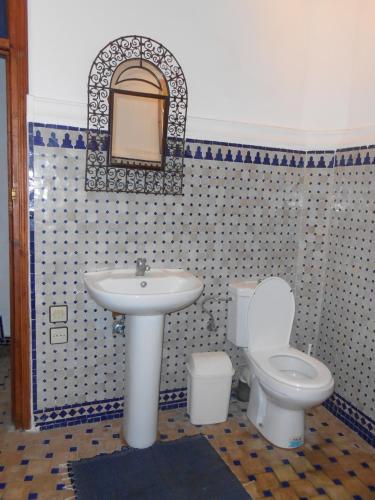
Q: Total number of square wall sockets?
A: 2